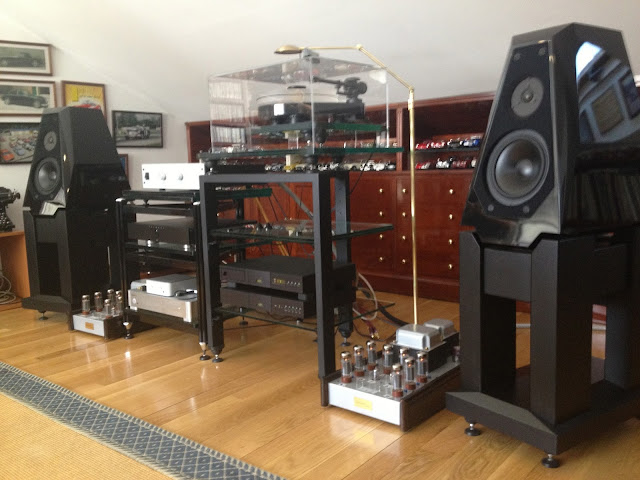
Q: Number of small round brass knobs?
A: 12